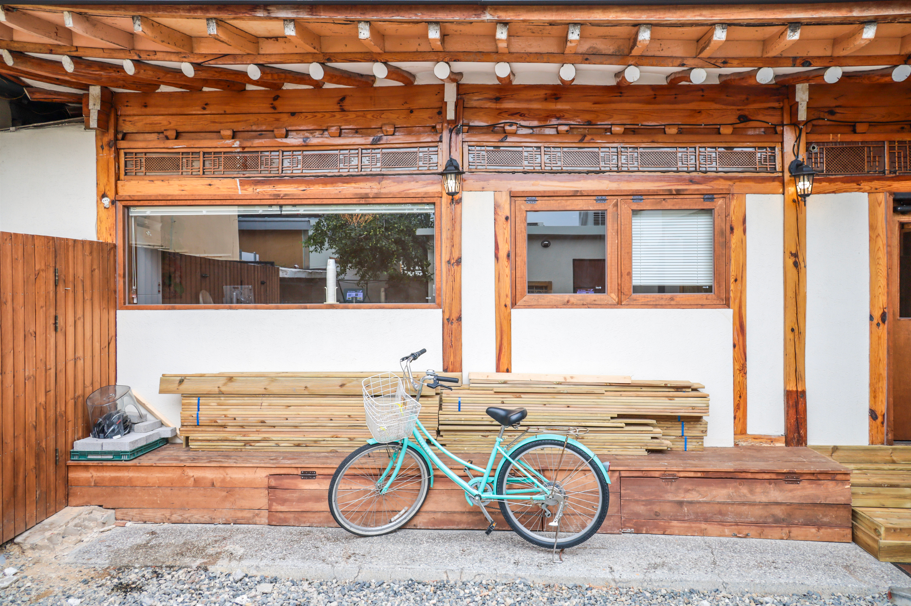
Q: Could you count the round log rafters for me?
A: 15